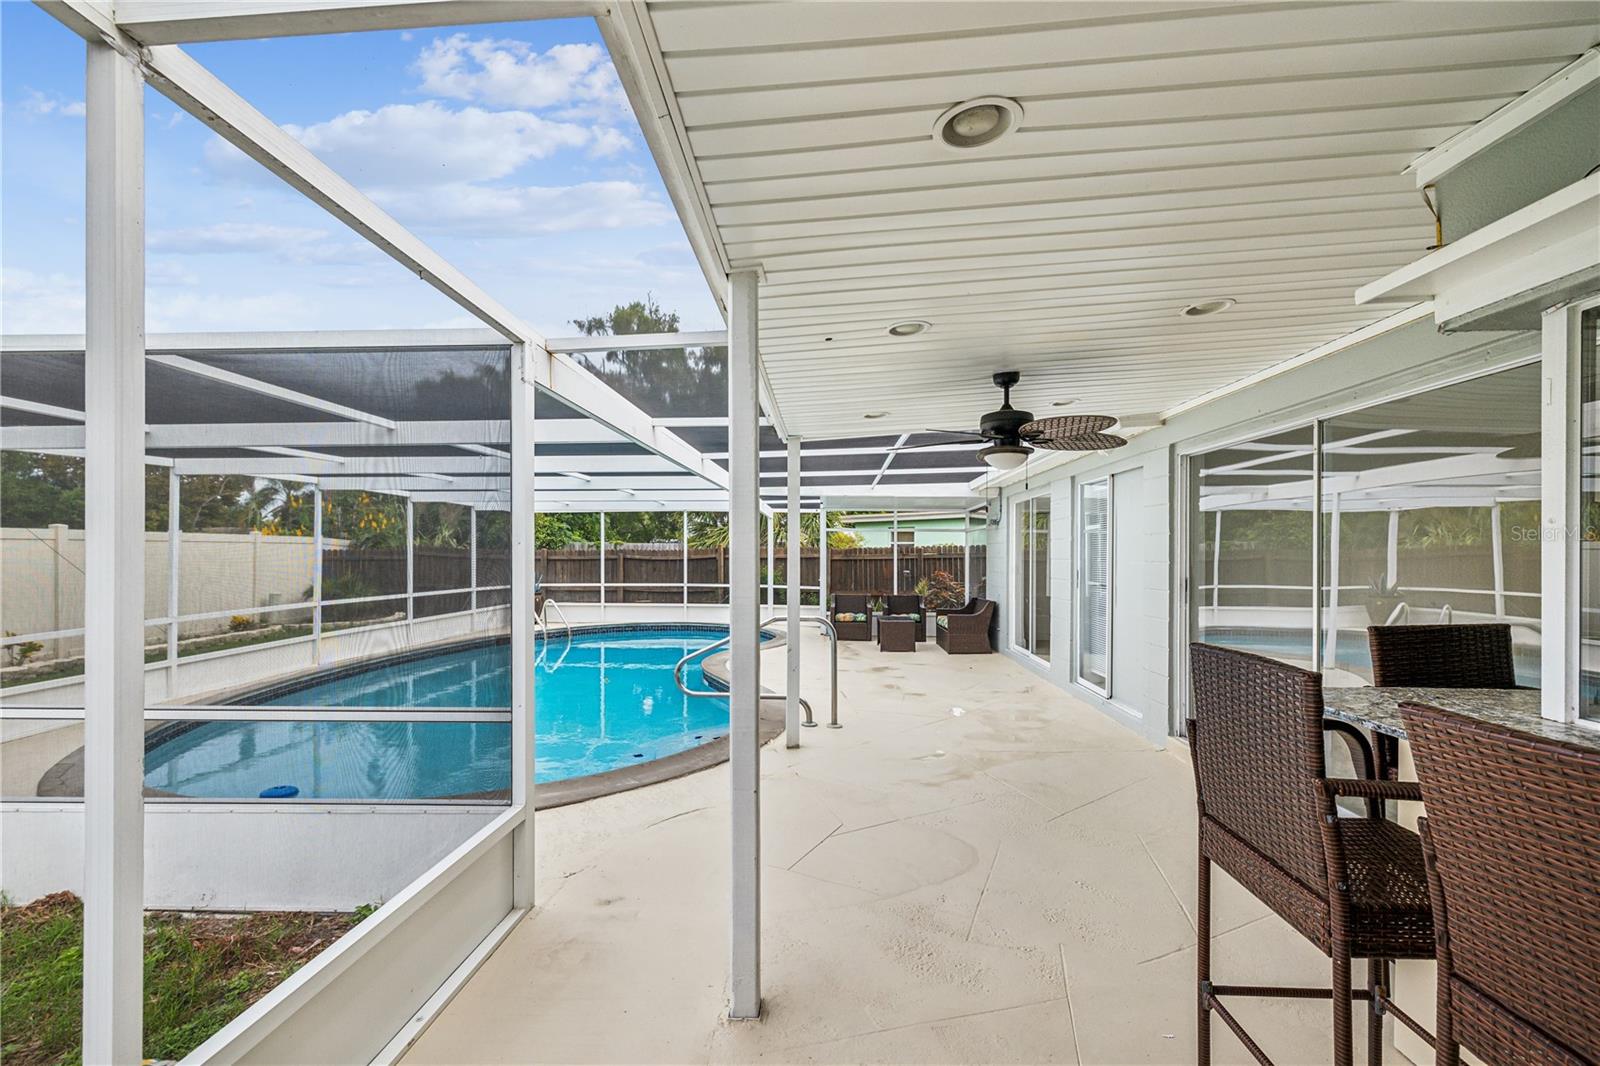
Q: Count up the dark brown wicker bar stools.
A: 3